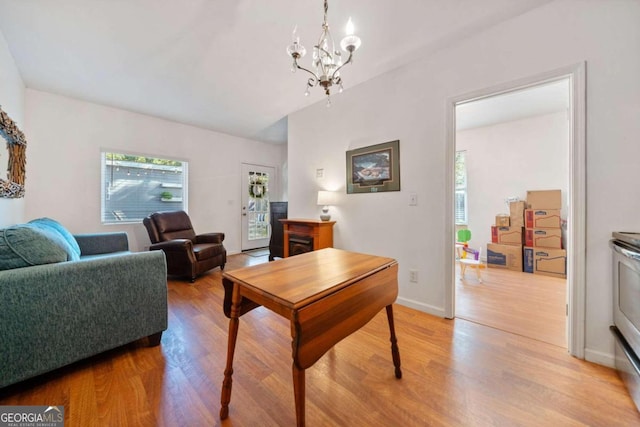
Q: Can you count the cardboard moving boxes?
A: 8